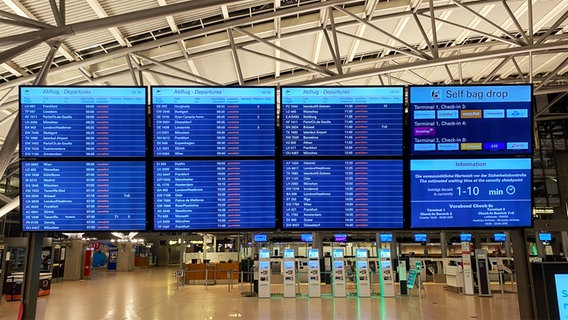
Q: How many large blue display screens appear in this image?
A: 8